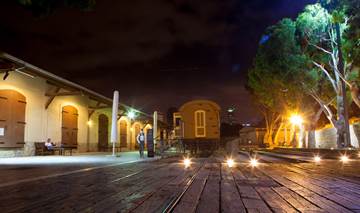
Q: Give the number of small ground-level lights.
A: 5